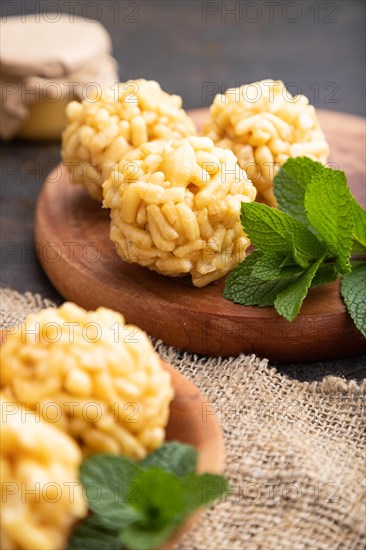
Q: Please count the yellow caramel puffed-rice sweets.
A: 5